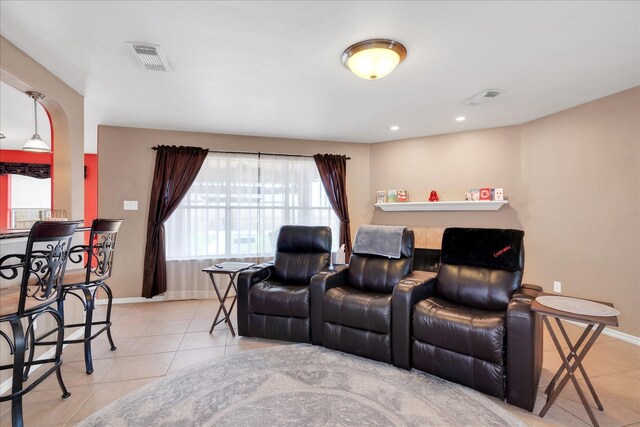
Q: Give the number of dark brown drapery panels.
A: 2